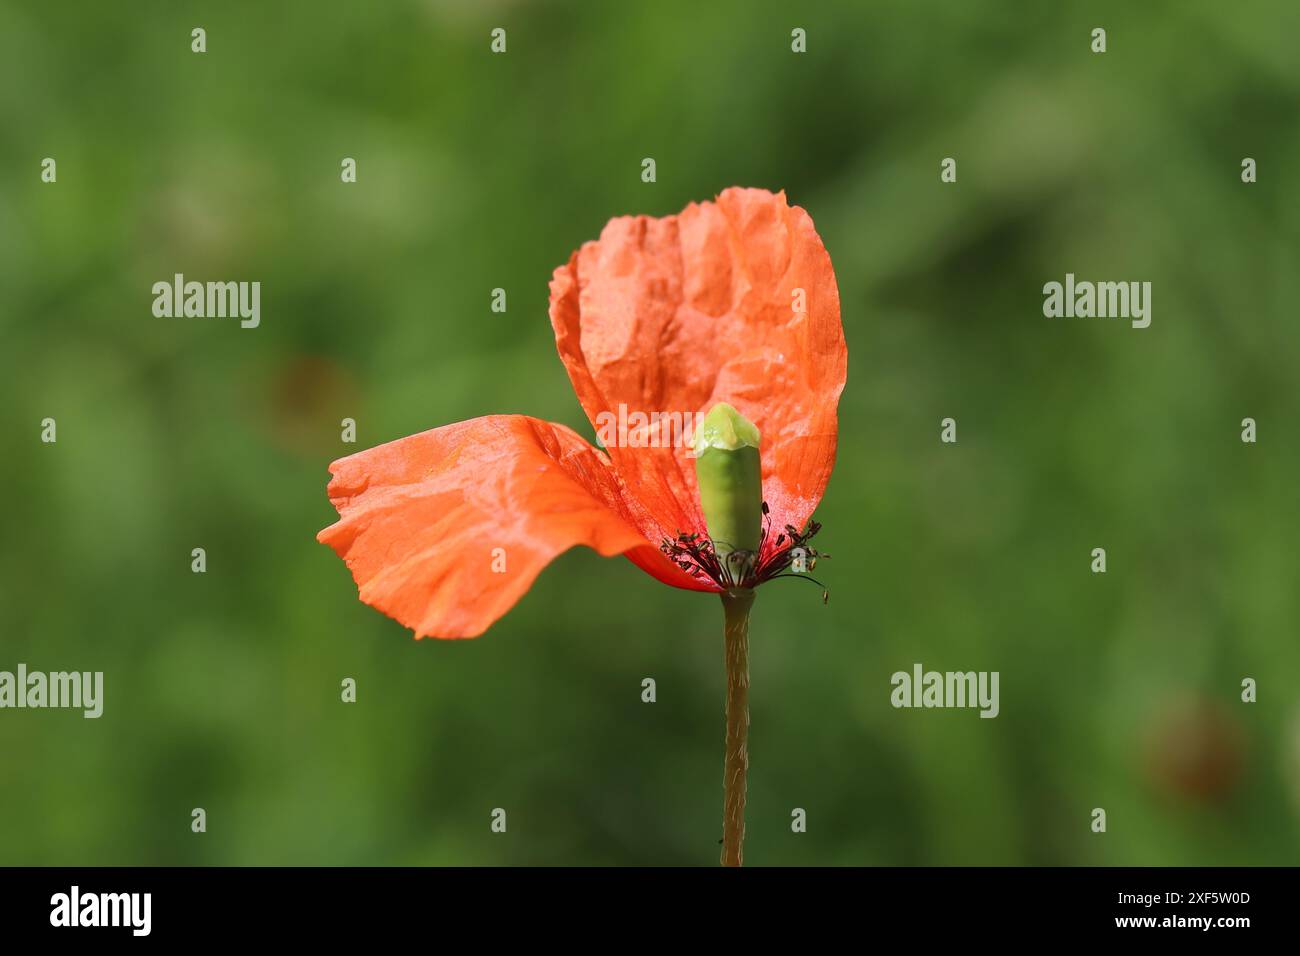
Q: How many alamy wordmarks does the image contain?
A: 6